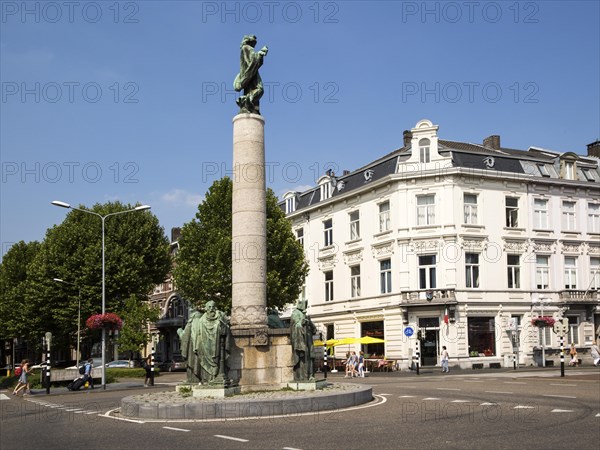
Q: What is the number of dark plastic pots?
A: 2